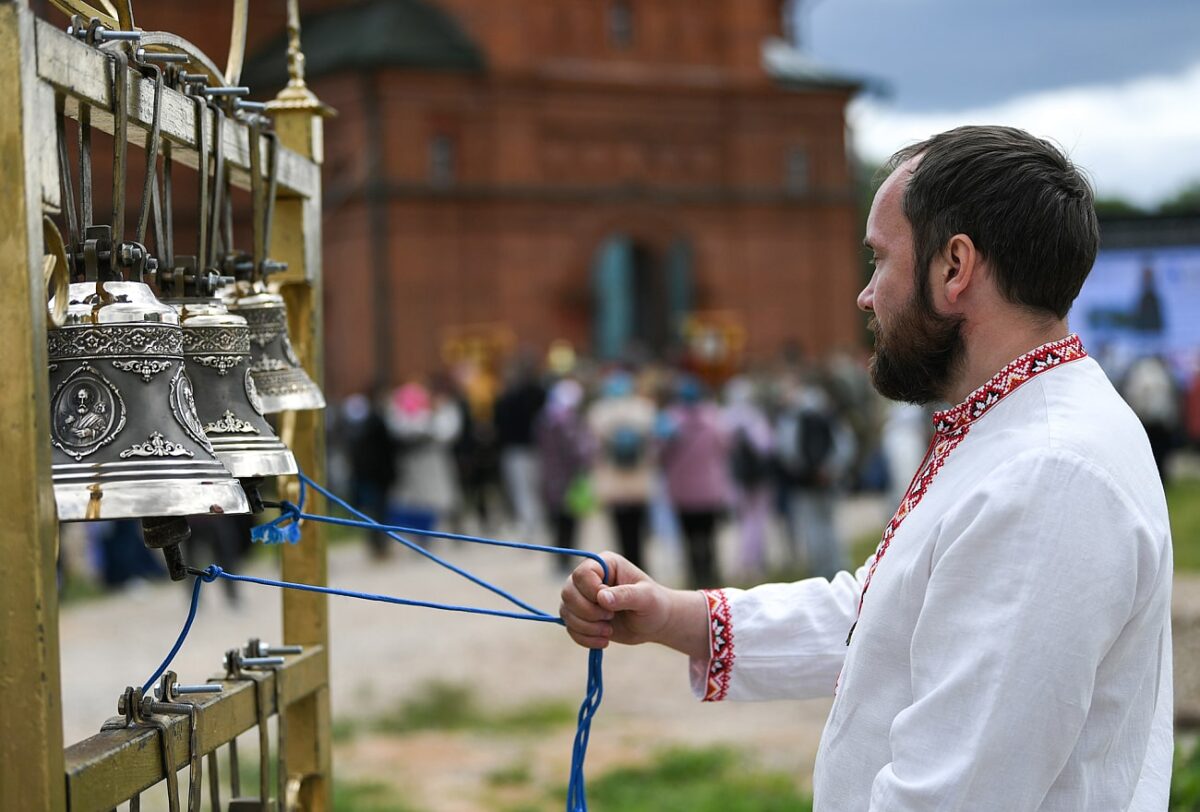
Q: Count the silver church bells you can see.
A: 3